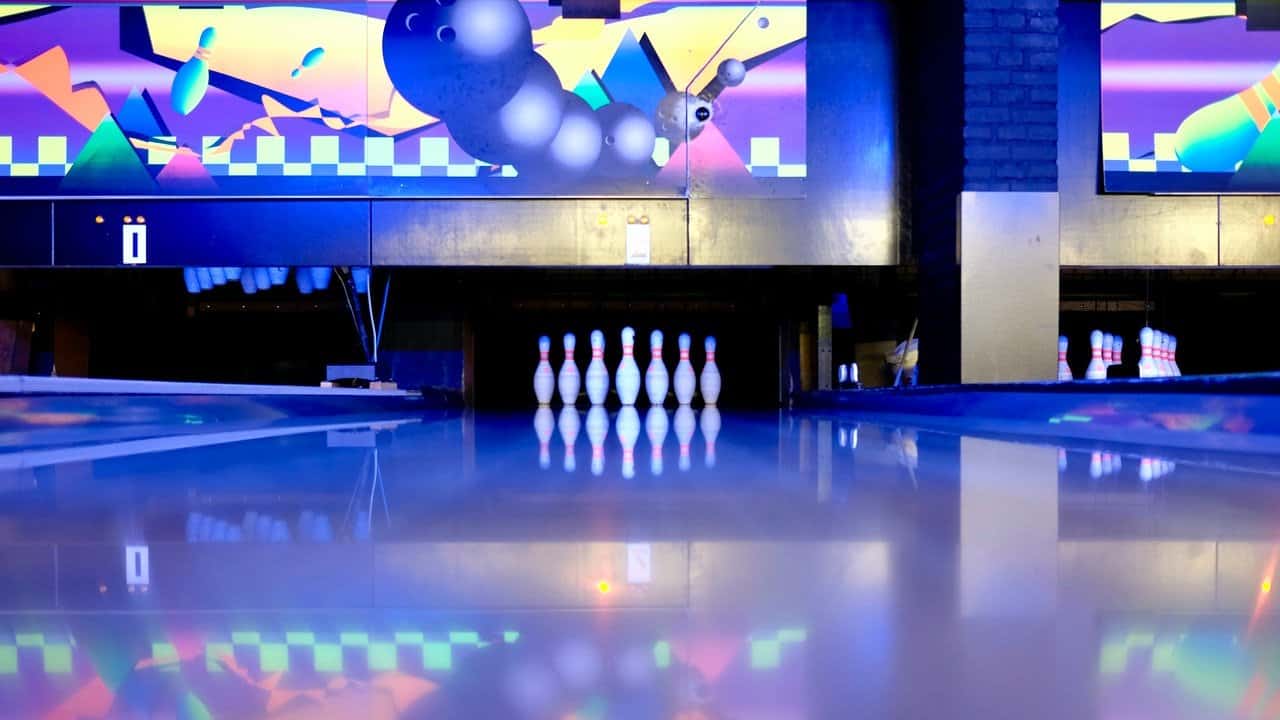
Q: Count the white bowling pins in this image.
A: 15